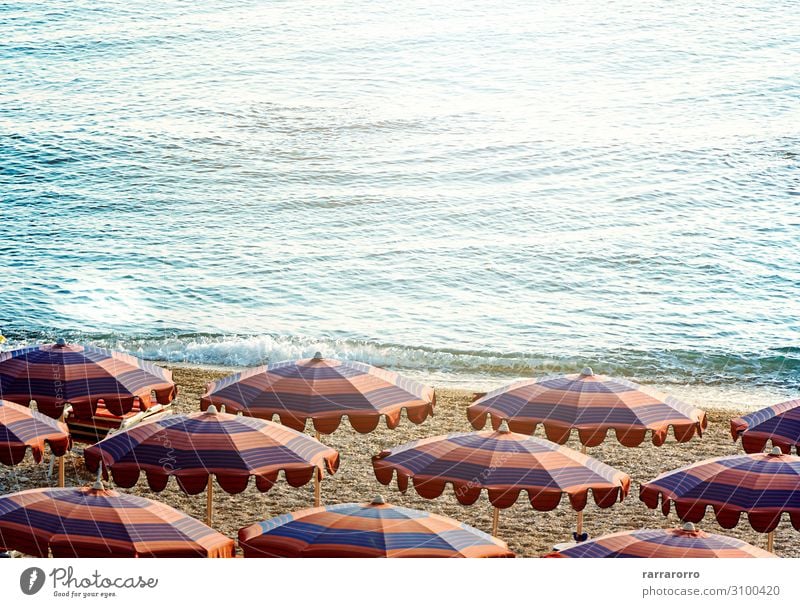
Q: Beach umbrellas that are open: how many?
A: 11